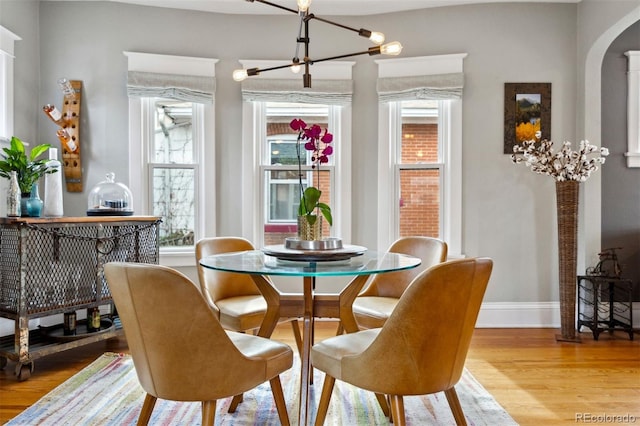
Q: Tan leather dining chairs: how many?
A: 4